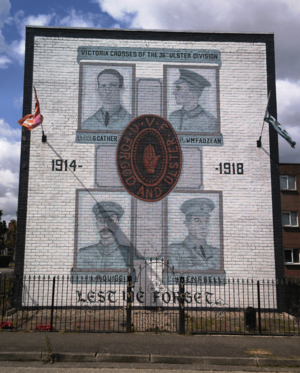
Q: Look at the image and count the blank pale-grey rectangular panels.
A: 4